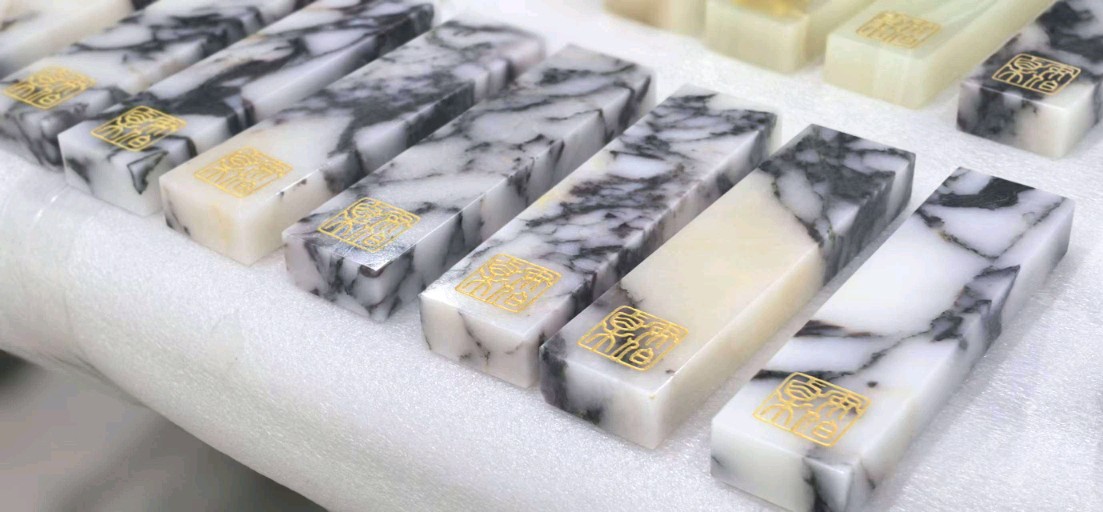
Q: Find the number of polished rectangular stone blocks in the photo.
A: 12